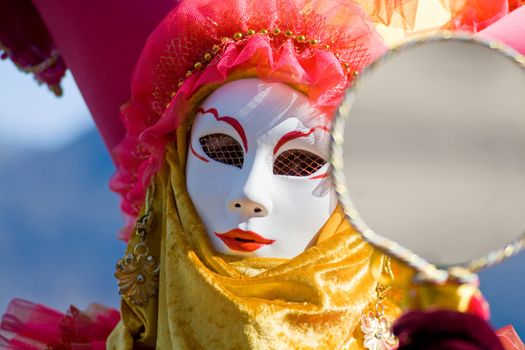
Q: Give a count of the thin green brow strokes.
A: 0